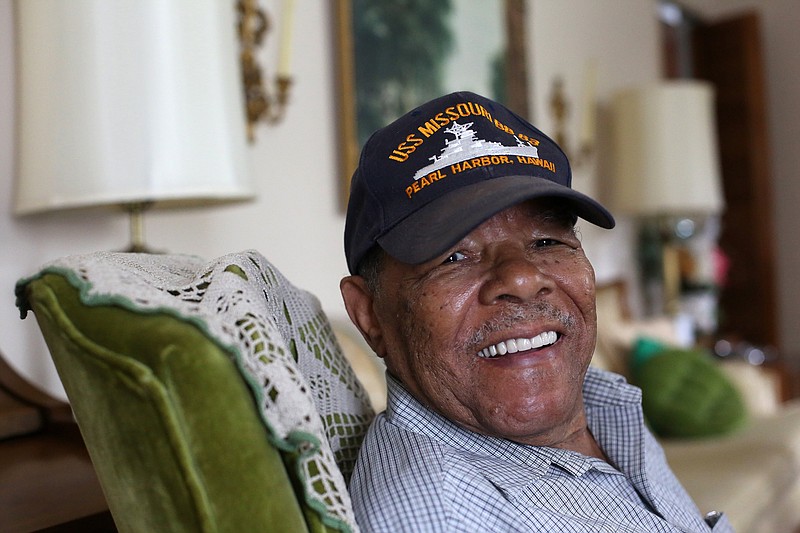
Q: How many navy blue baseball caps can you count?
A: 1